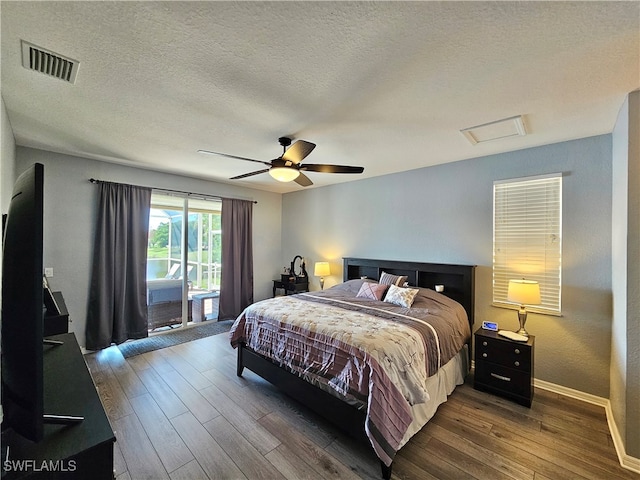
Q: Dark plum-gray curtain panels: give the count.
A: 2